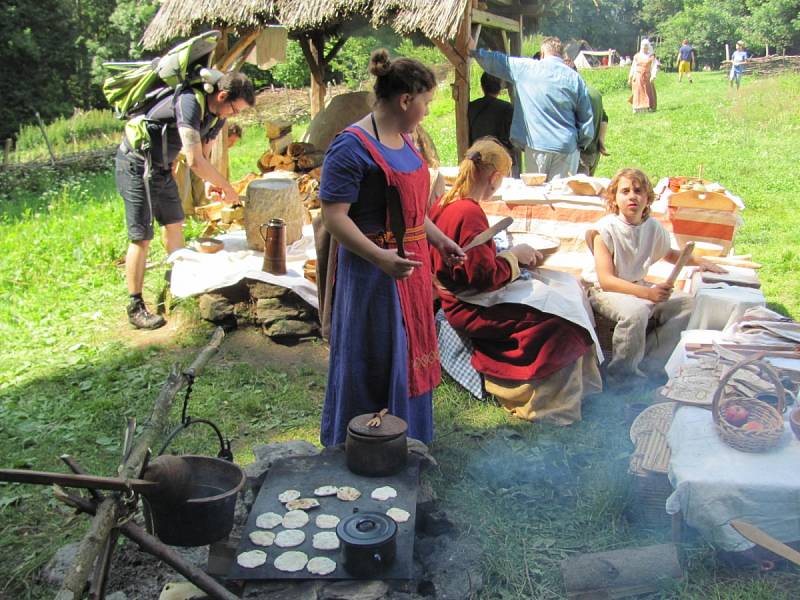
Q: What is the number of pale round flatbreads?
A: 15